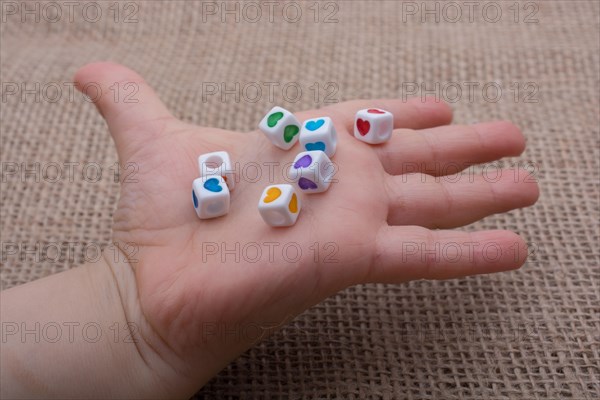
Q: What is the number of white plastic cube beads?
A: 7